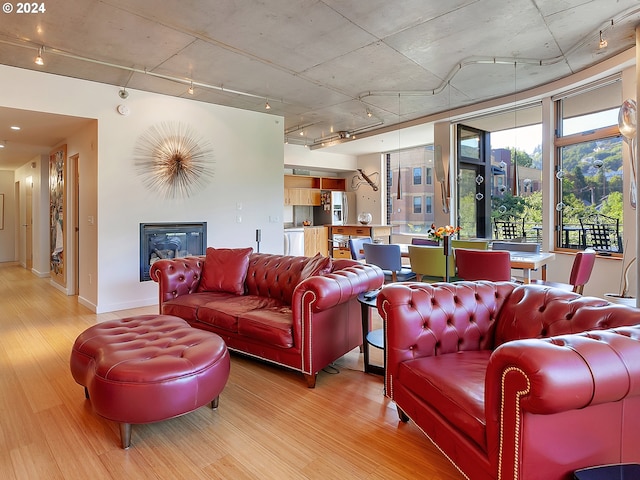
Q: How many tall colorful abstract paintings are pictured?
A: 1